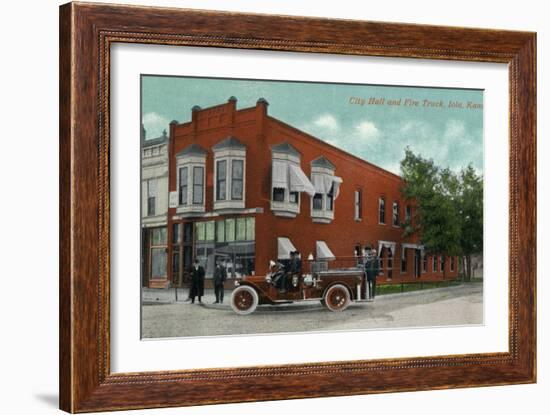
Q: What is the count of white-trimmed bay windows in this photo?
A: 4